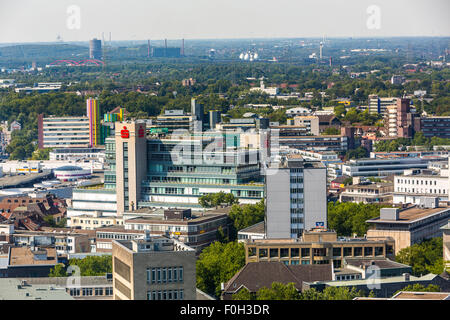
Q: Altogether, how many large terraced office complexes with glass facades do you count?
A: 1